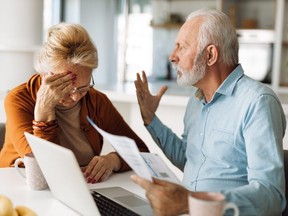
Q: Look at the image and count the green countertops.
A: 0